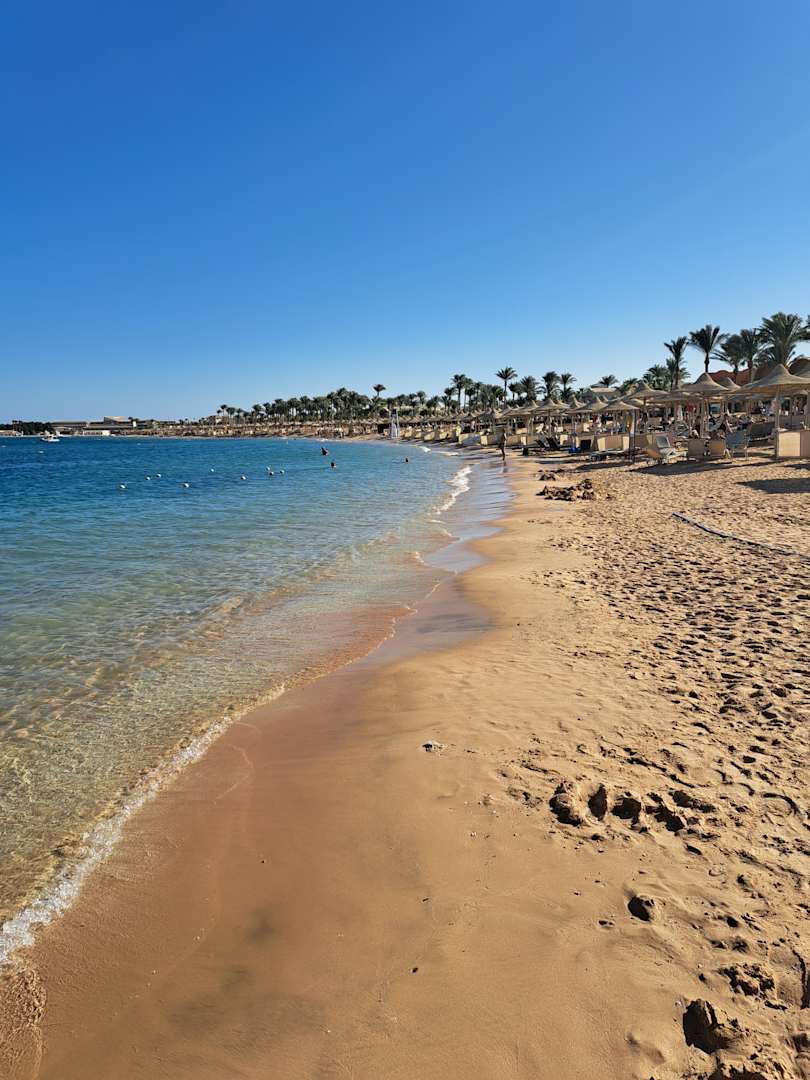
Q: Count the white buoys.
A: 9